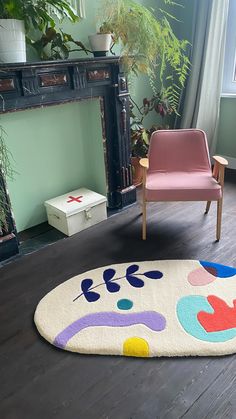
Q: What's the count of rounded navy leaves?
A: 7